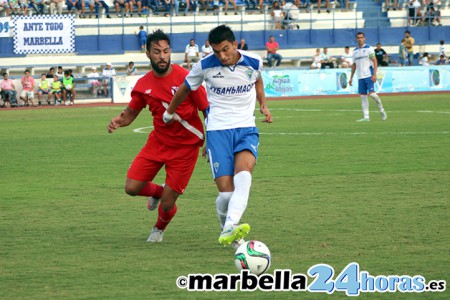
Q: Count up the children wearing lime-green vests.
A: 3